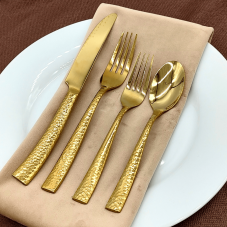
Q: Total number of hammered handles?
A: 4